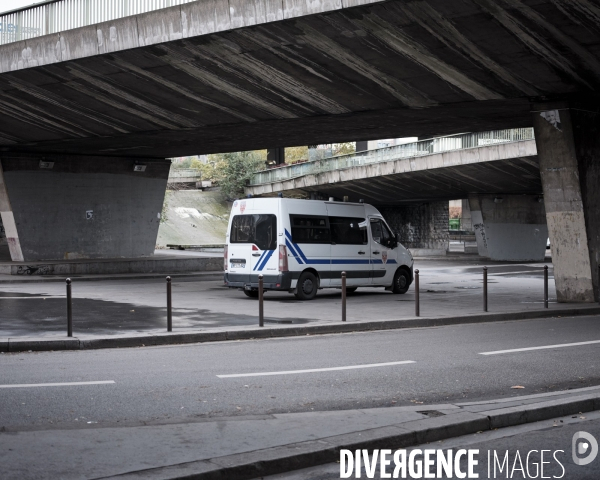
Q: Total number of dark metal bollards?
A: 7